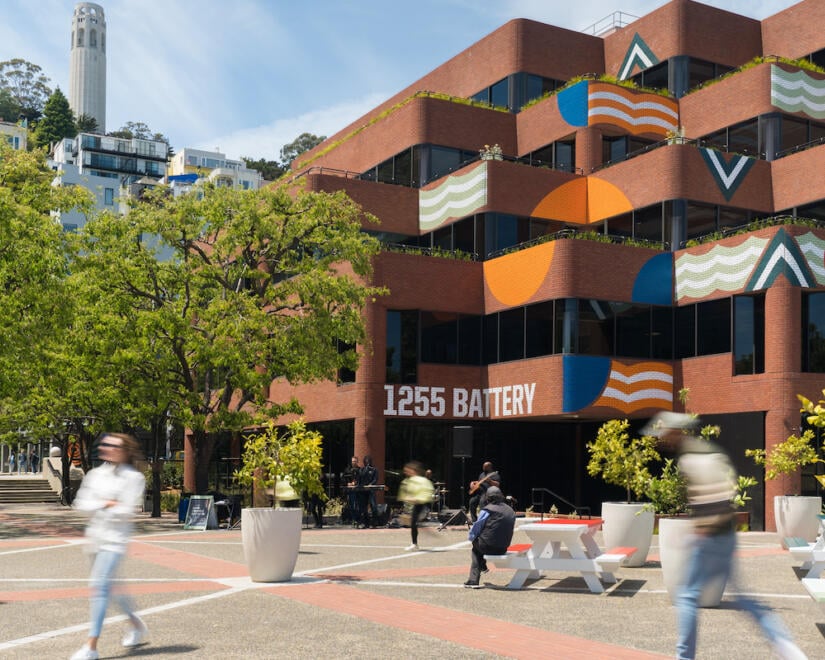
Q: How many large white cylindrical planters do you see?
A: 4